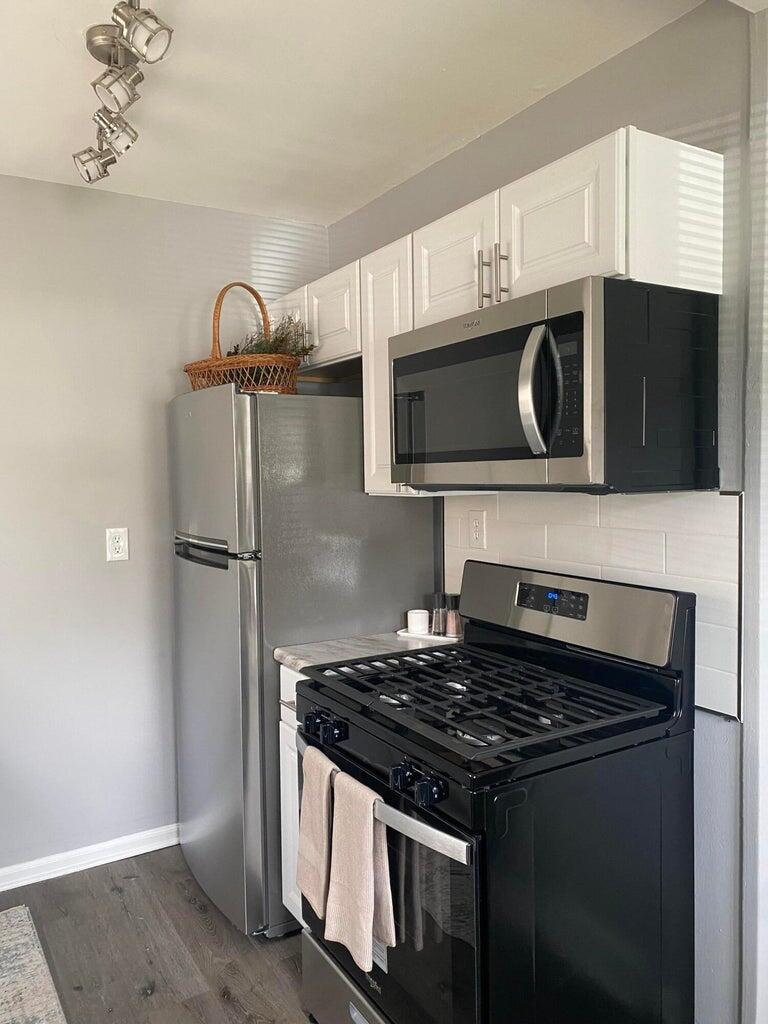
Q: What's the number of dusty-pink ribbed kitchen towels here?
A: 2